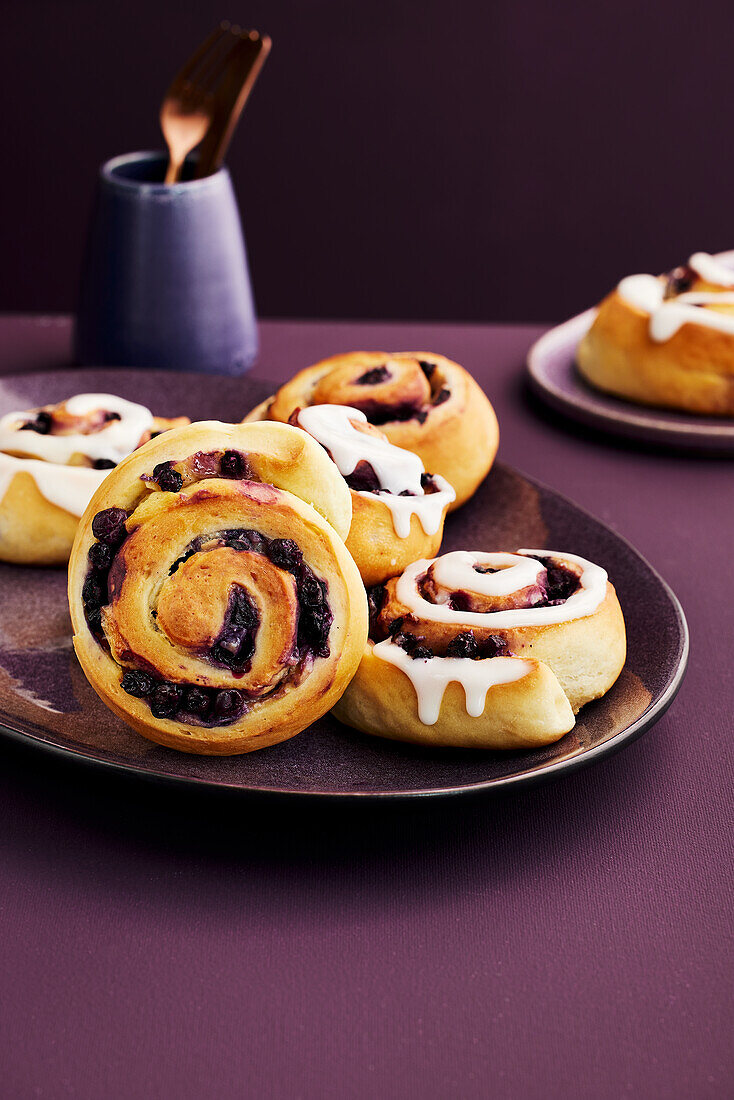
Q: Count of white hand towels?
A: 0